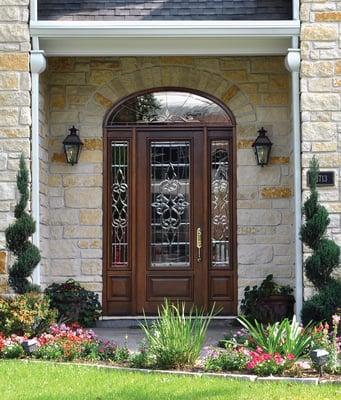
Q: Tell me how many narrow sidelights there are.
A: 2